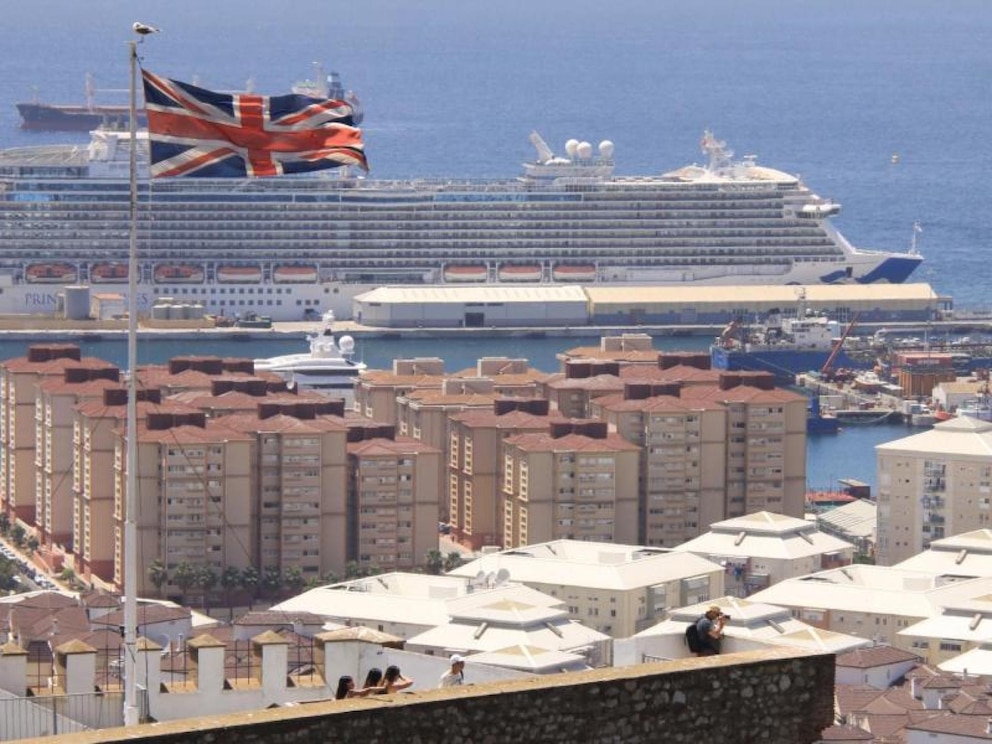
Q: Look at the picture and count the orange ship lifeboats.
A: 8